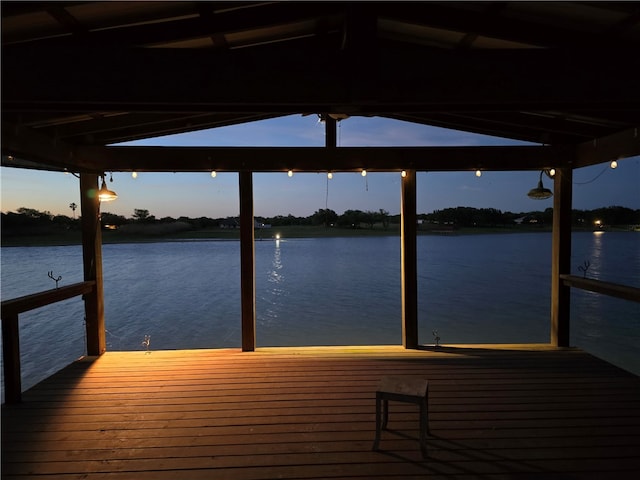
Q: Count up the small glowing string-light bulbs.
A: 9